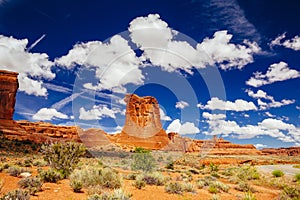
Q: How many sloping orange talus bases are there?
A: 1